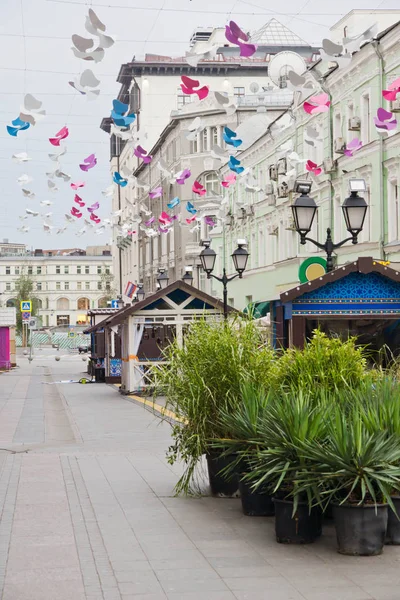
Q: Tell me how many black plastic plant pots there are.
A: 5